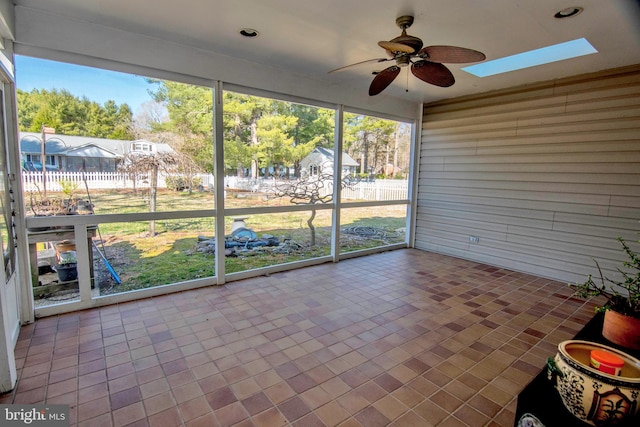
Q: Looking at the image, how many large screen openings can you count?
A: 3